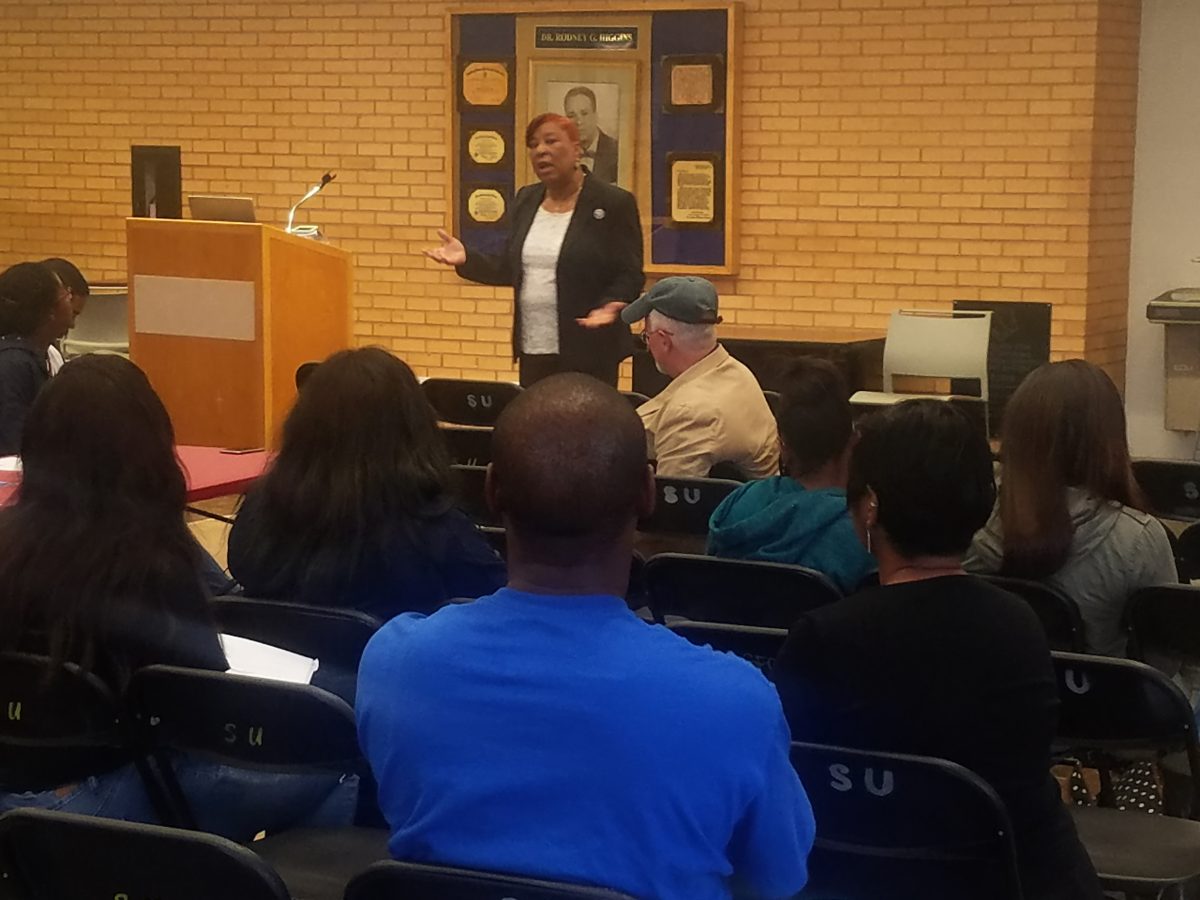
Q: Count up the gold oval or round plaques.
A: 3